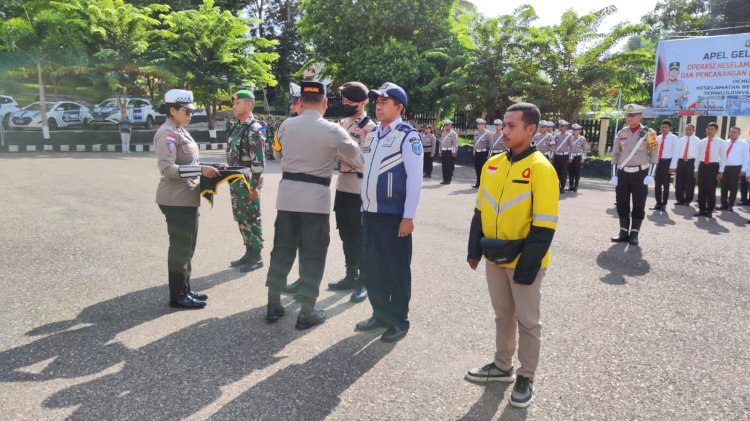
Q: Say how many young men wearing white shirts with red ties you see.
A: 4